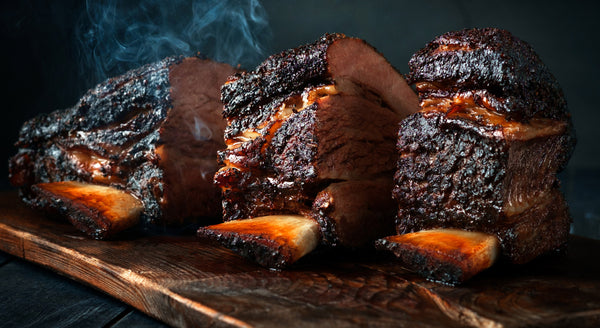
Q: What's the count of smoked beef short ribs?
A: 3